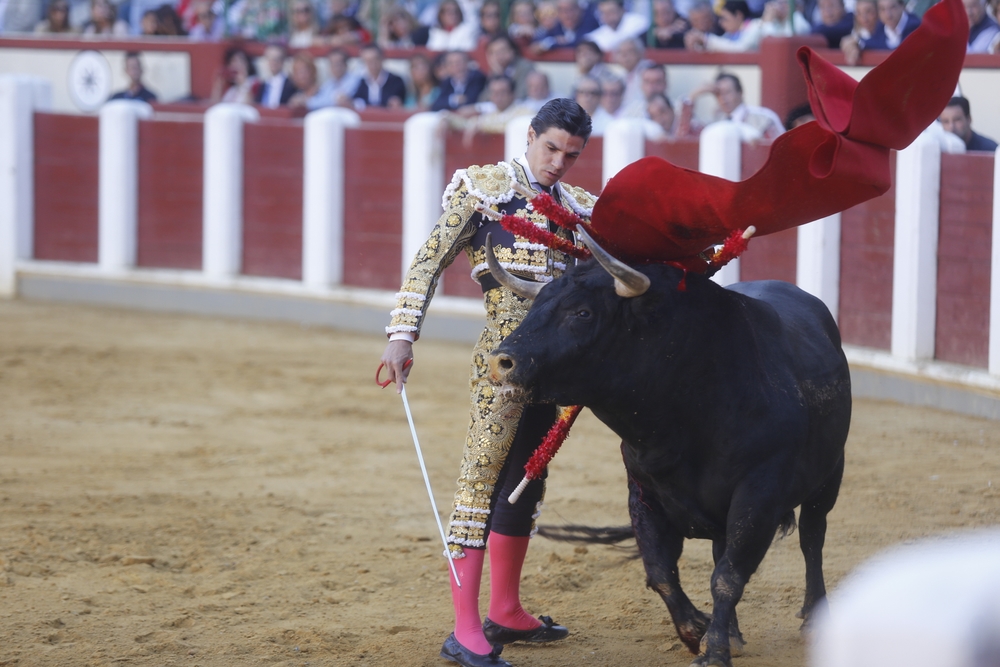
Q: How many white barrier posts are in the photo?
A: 11